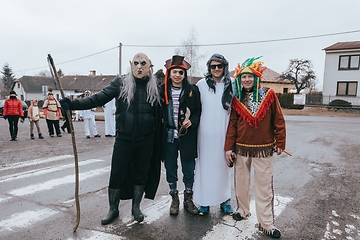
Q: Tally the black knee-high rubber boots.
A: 2